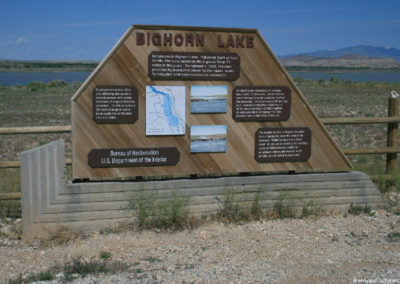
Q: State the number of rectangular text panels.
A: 5